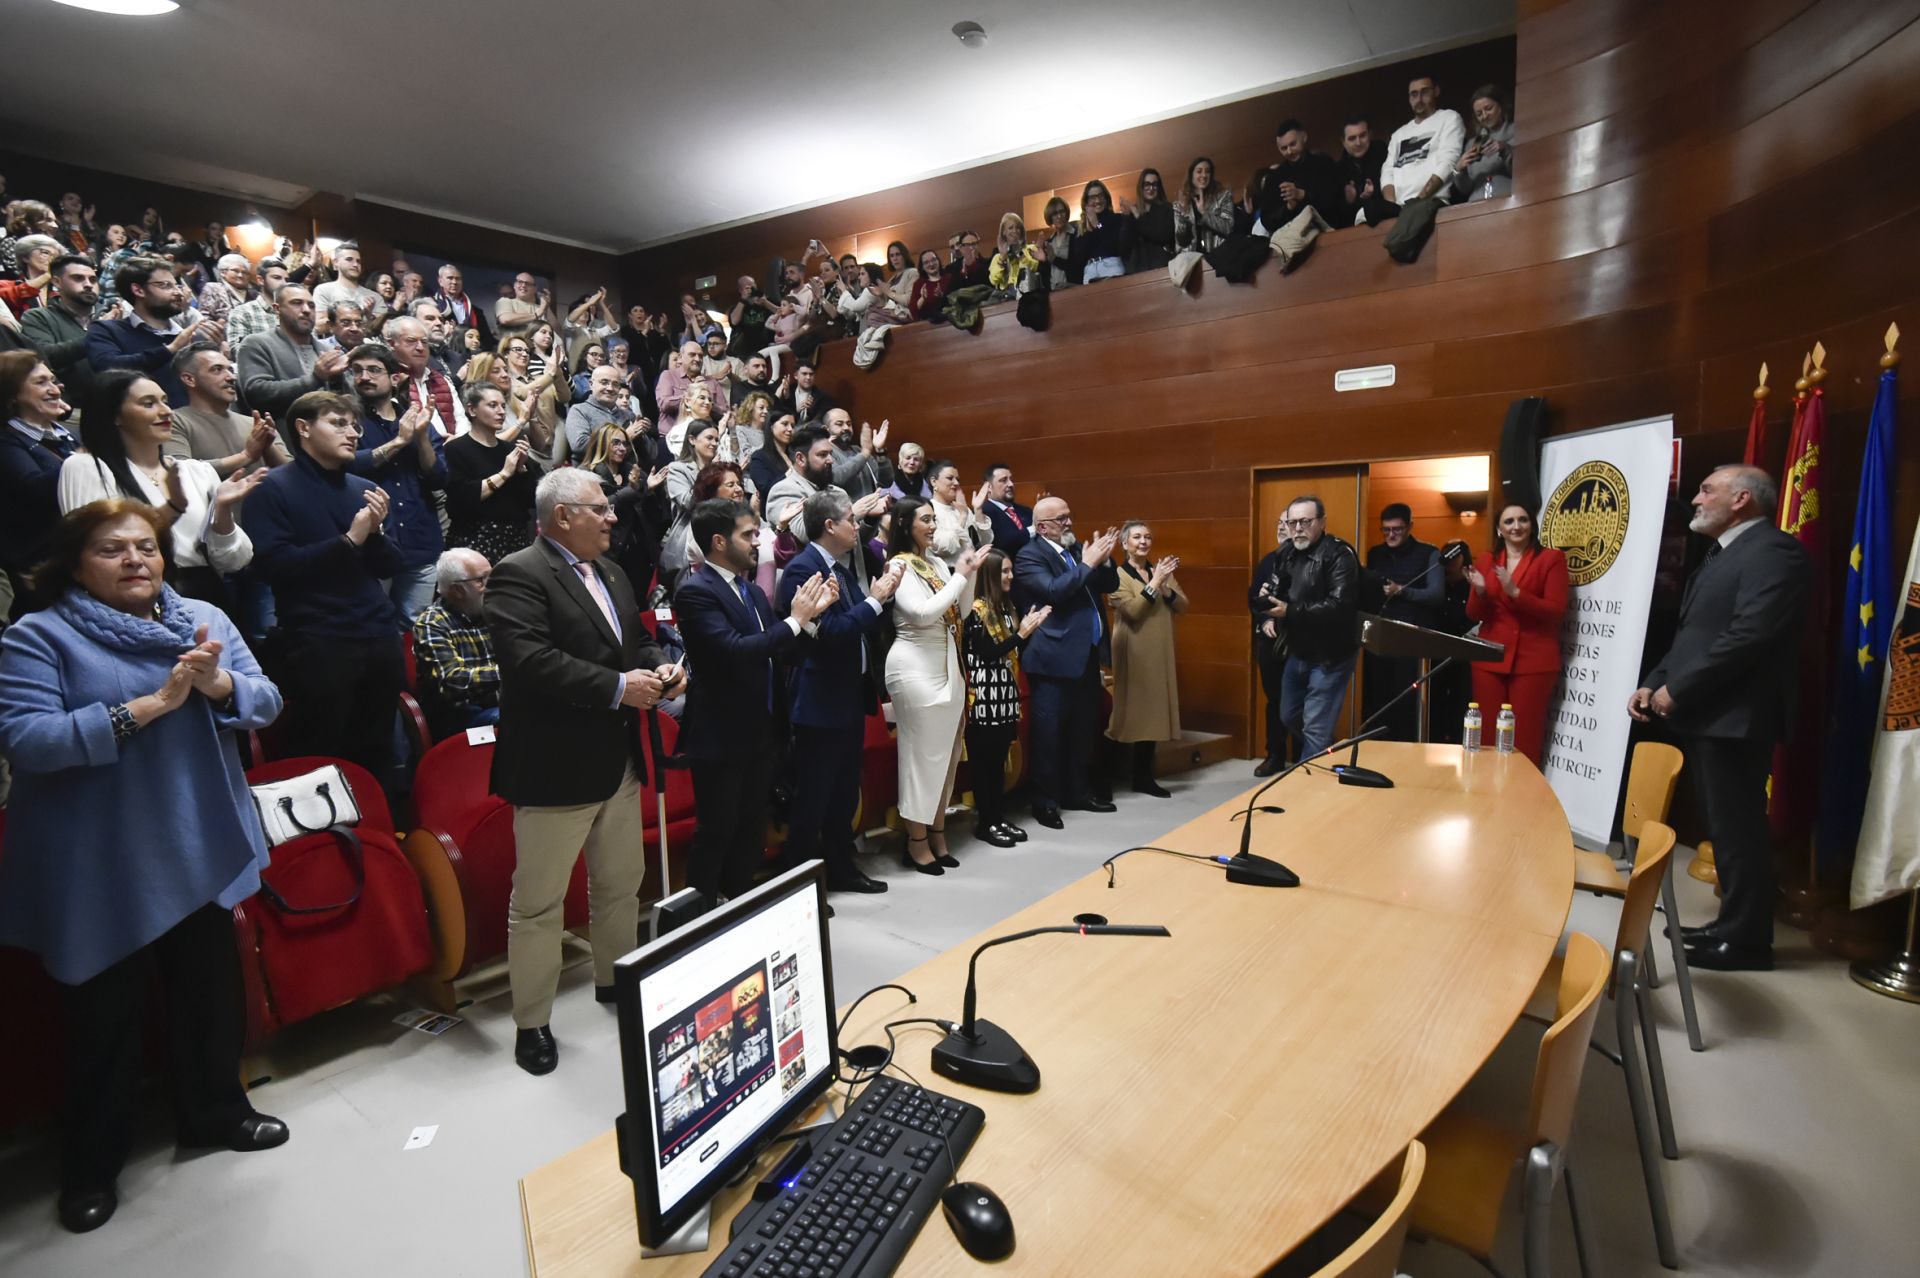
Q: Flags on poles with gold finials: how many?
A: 4